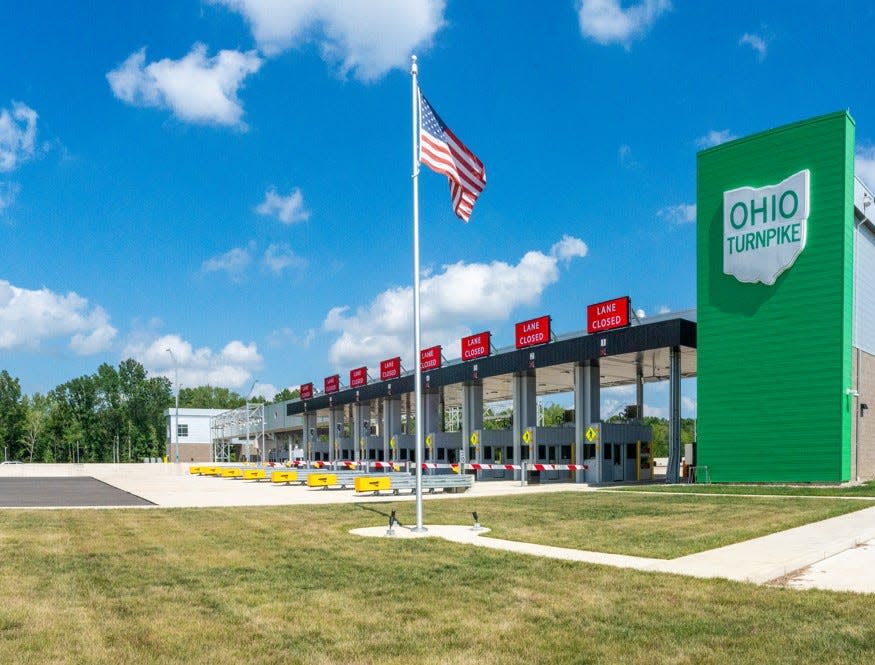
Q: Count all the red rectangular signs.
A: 8